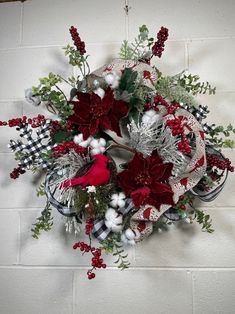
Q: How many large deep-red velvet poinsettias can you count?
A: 2